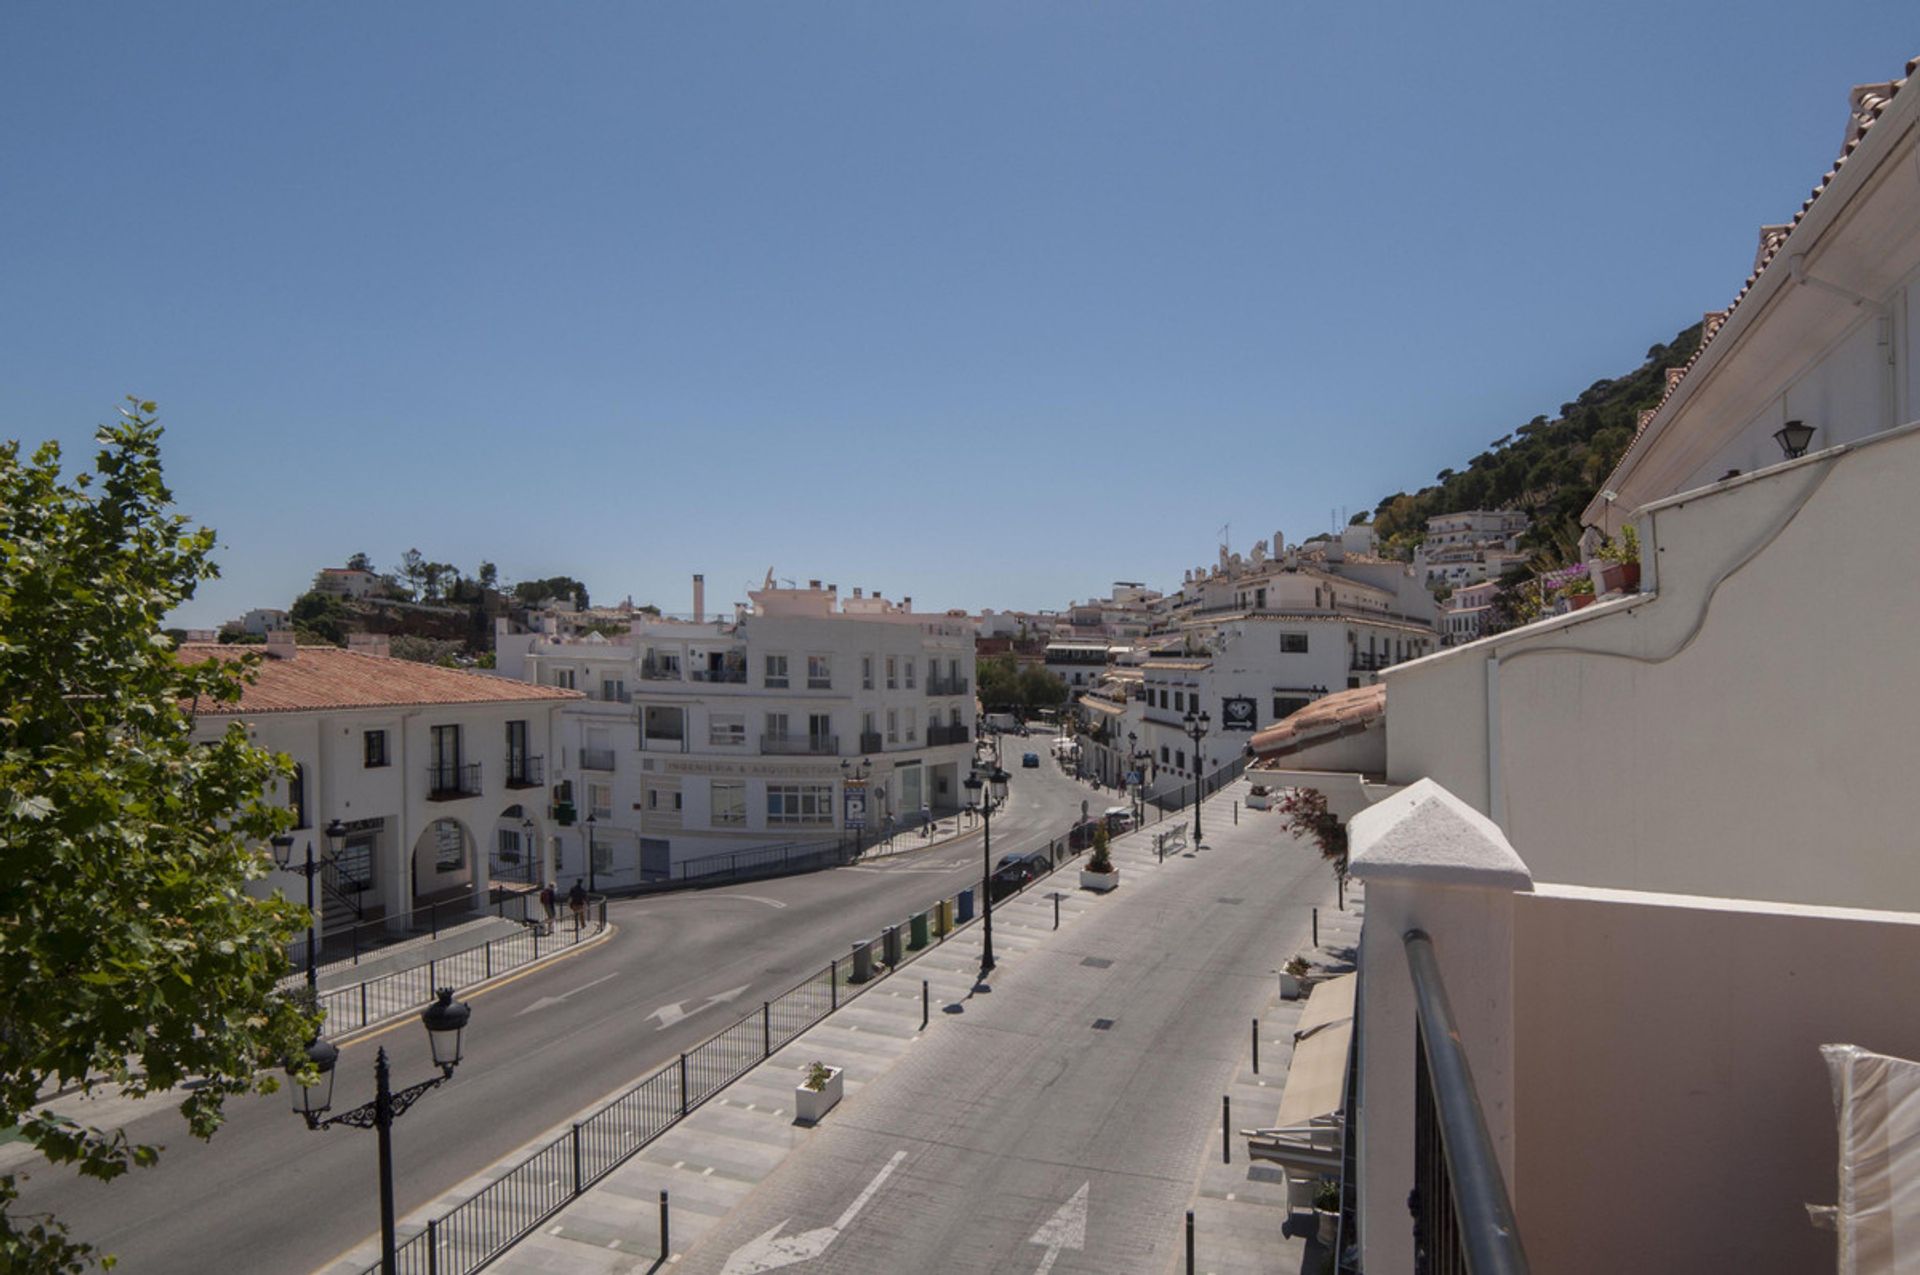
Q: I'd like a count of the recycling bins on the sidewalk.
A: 5